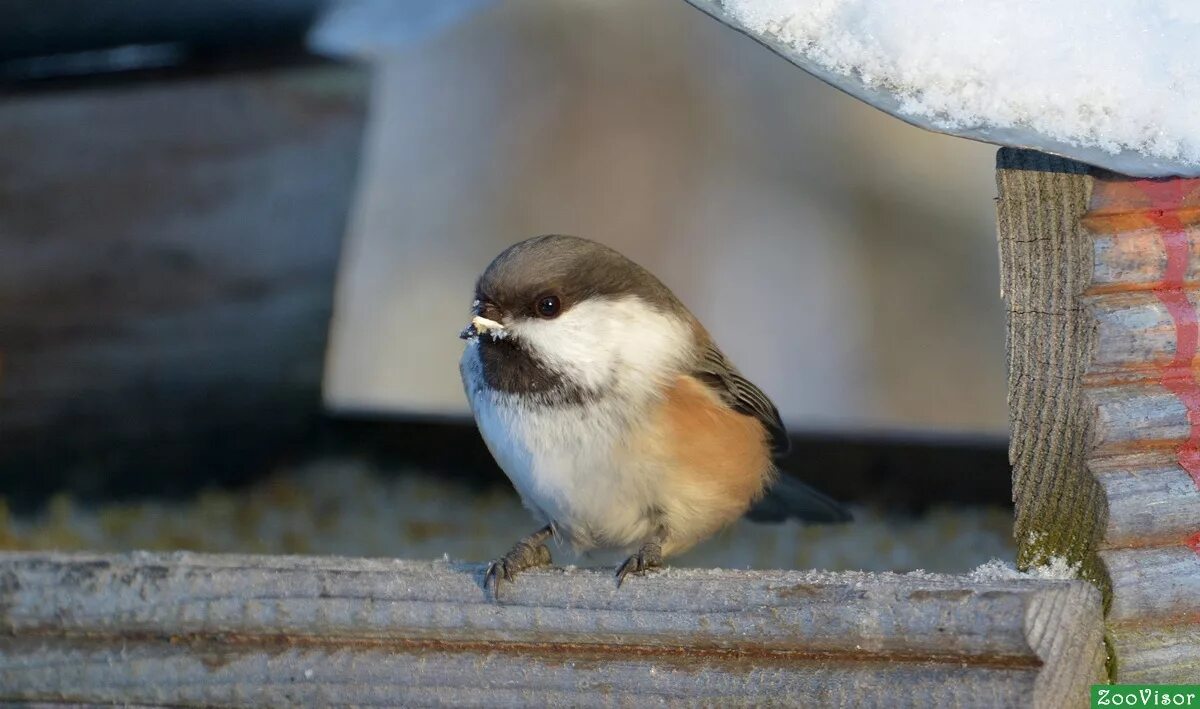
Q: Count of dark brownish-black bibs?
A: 1